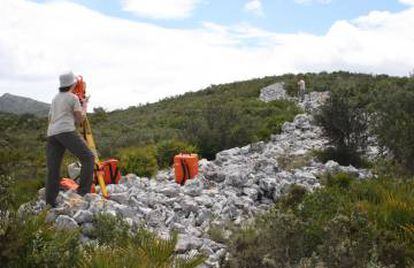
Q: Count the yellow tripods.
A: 1